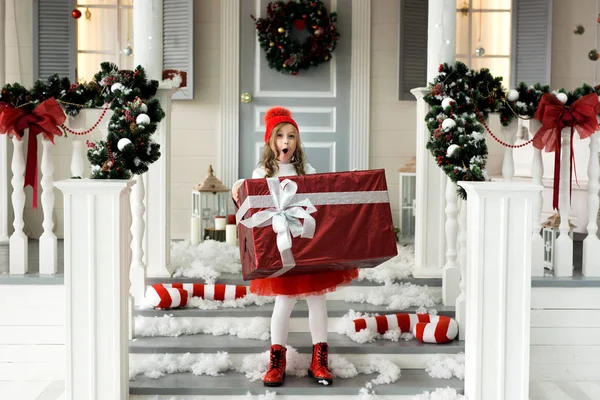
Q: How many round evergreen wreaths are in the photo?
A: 1